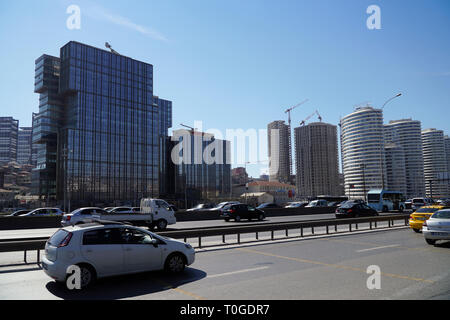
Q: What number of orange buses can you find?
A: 0